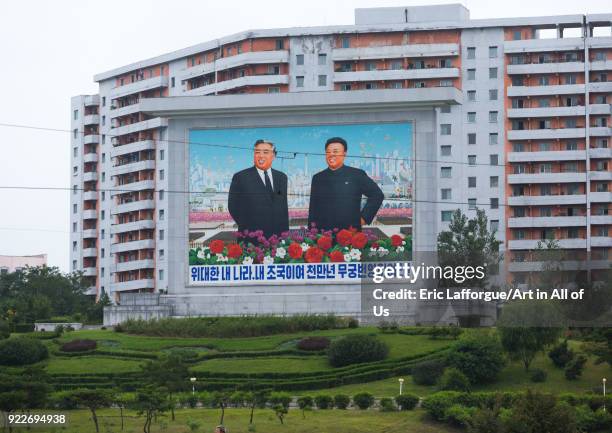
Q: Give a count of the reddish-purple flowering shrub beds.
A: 2